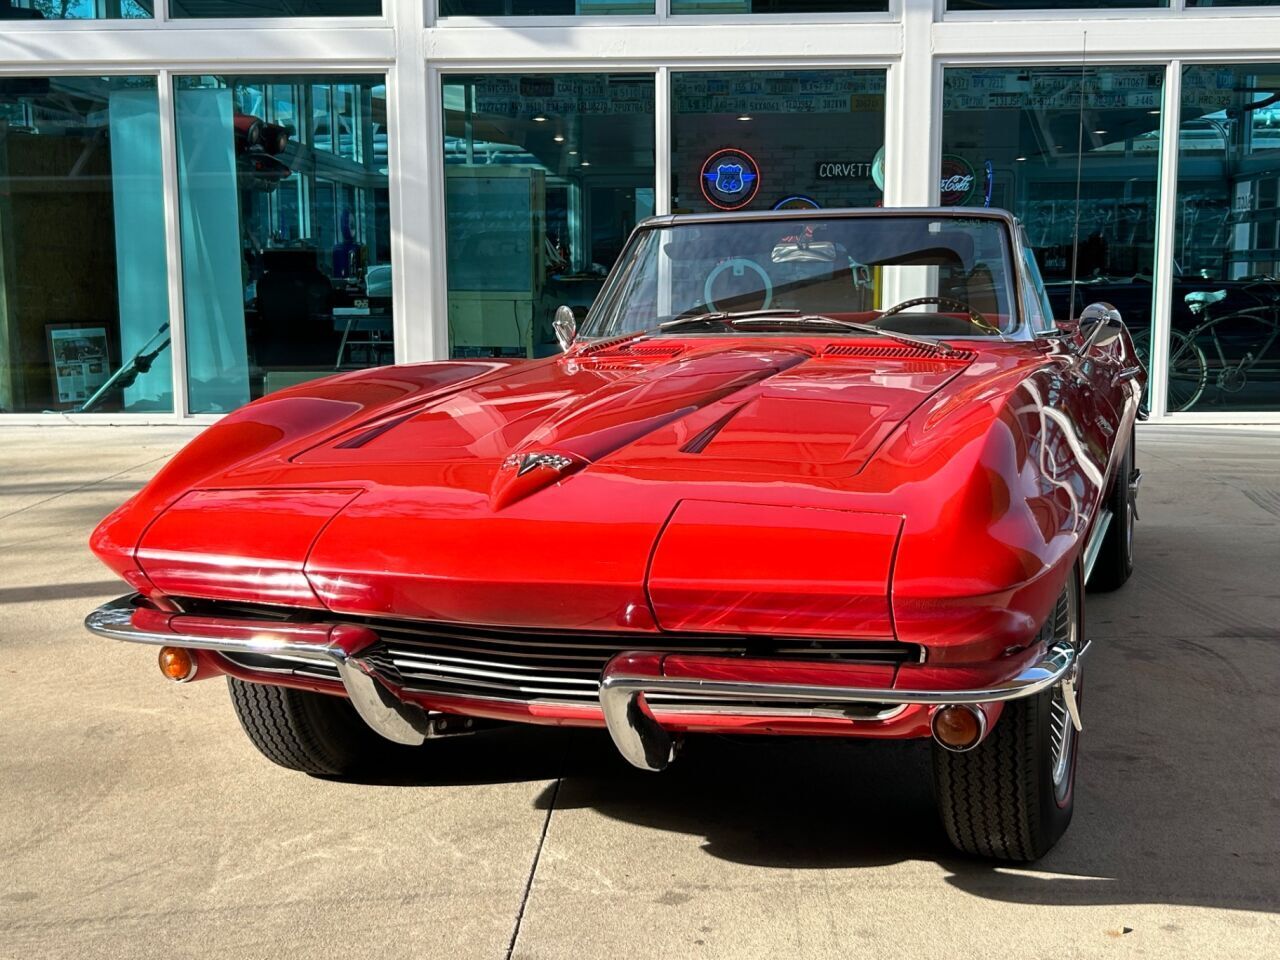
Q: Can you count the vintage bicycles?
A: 1